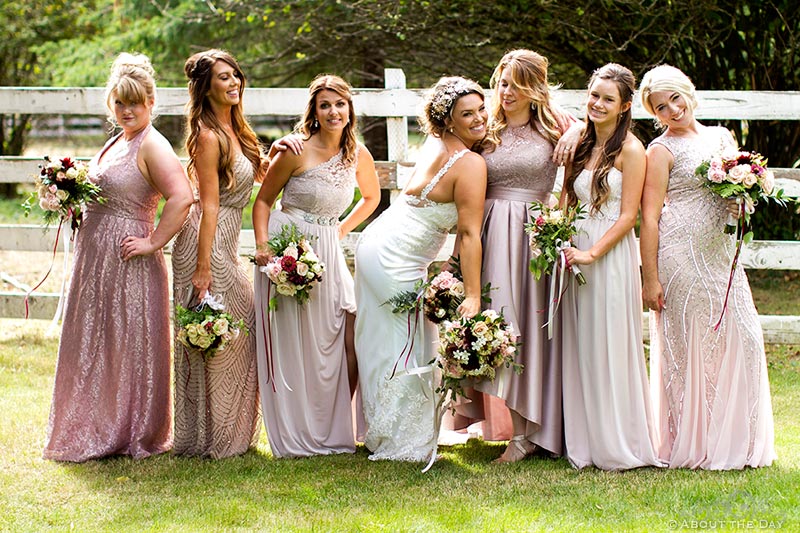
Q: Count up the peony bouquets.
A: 7